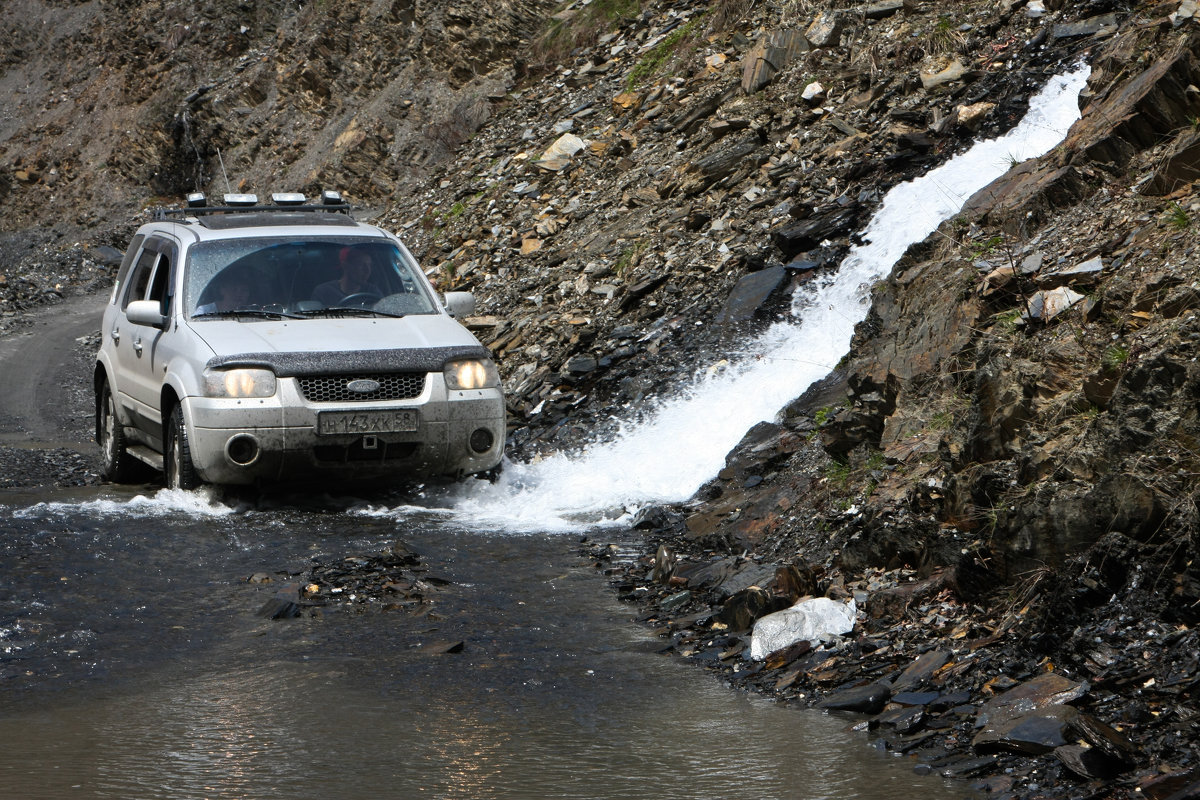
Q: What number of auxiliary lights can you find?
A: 4